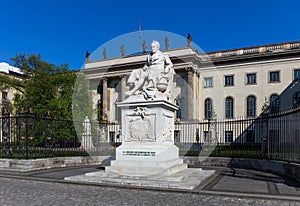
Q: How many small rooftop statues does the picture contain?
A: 6